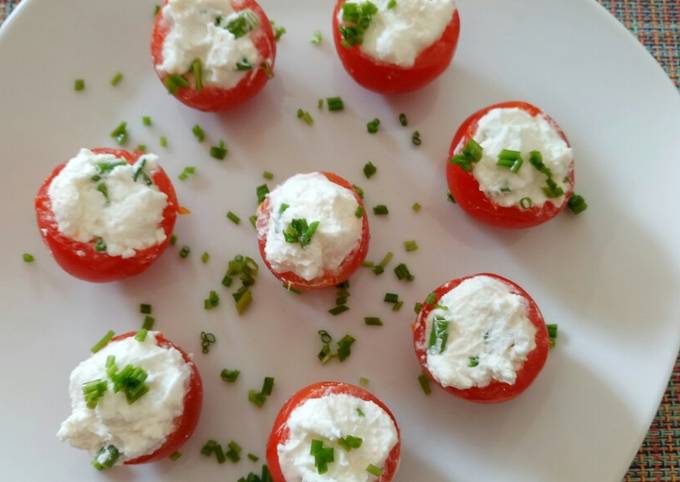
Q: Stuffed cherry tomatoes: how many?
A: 8